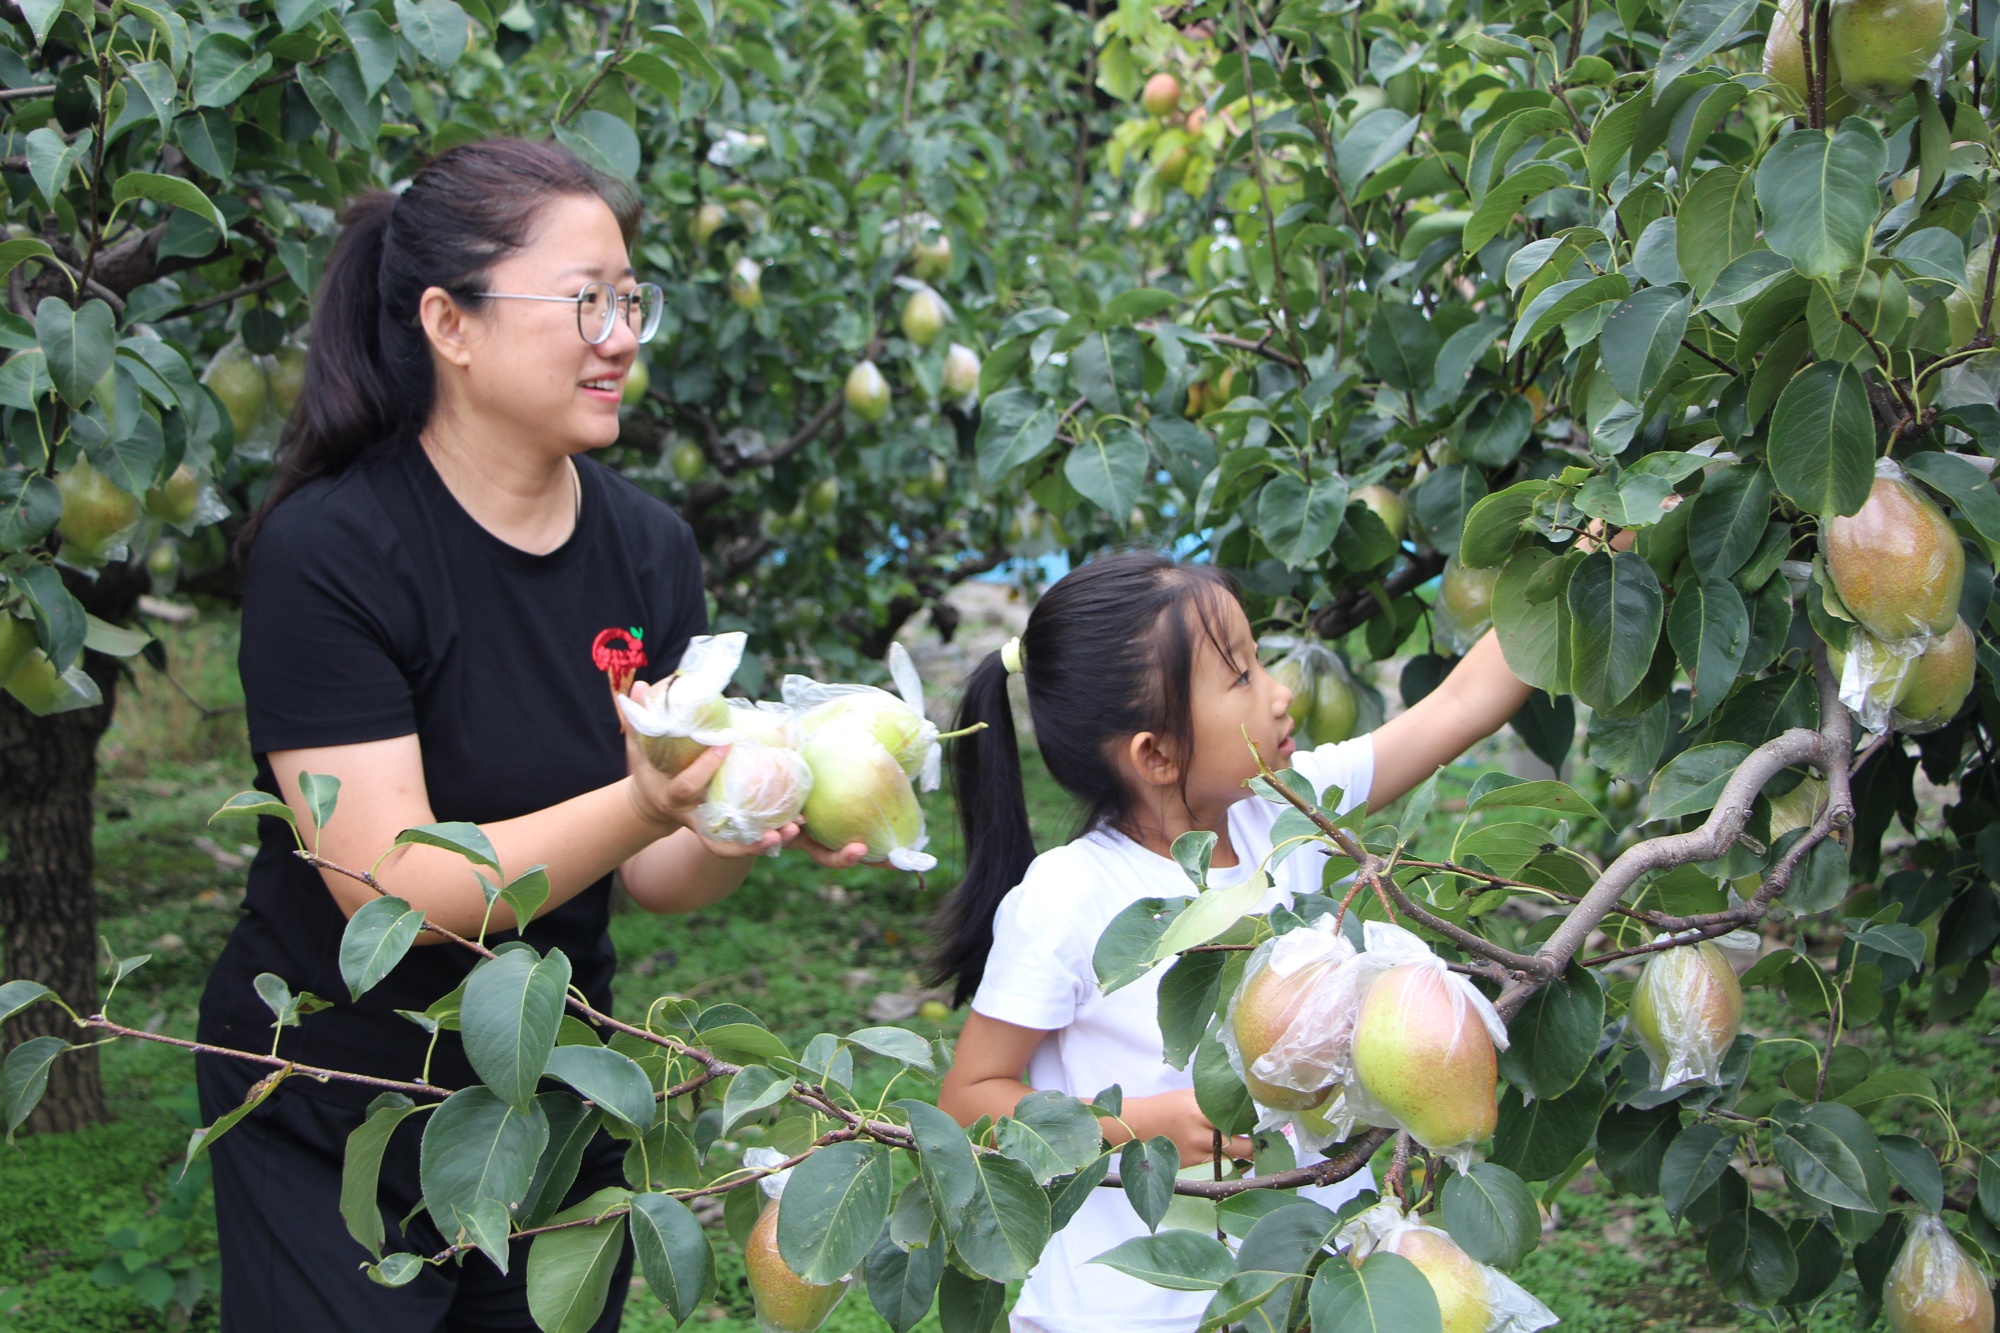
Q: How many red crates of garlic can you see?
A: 0